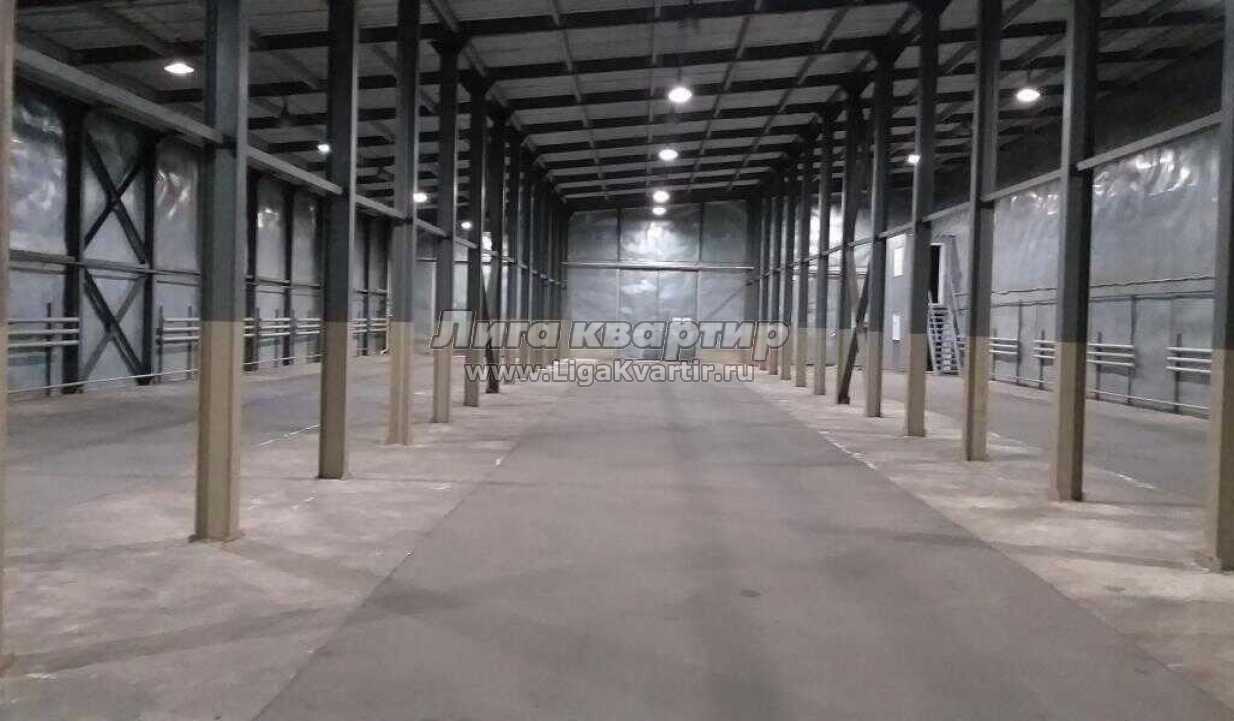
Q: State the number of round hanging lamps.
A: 10